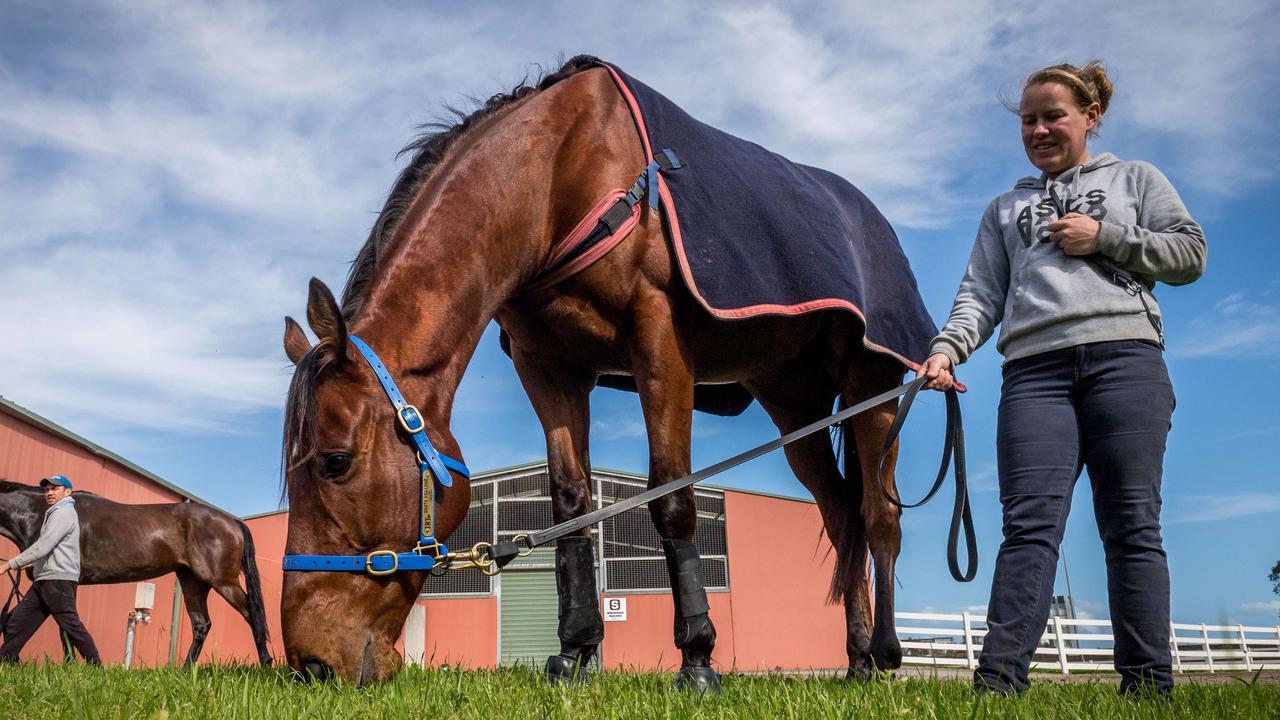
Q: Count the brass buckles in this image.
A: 2